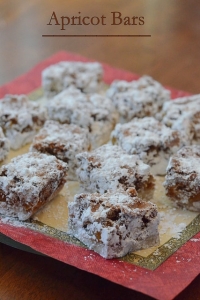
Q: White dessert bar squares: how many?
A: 12